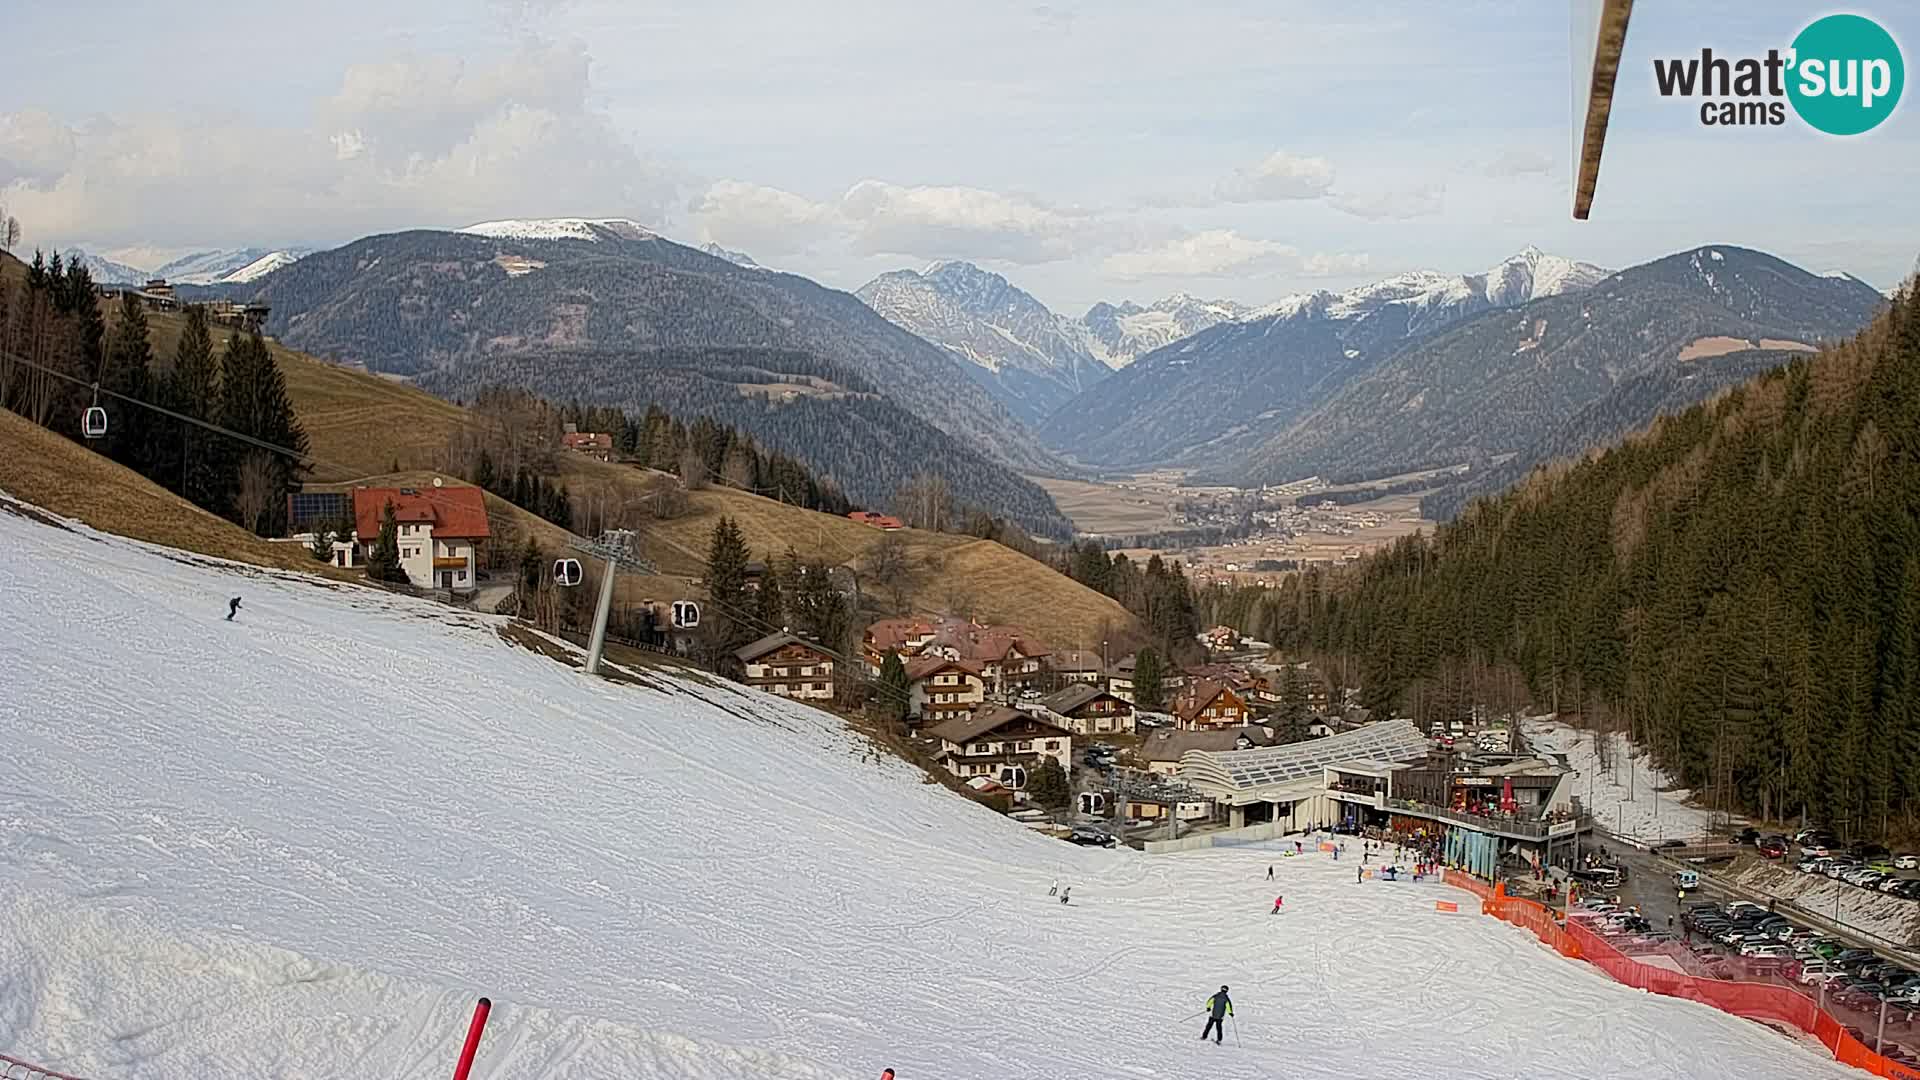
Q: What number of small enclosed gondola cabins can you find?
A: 5